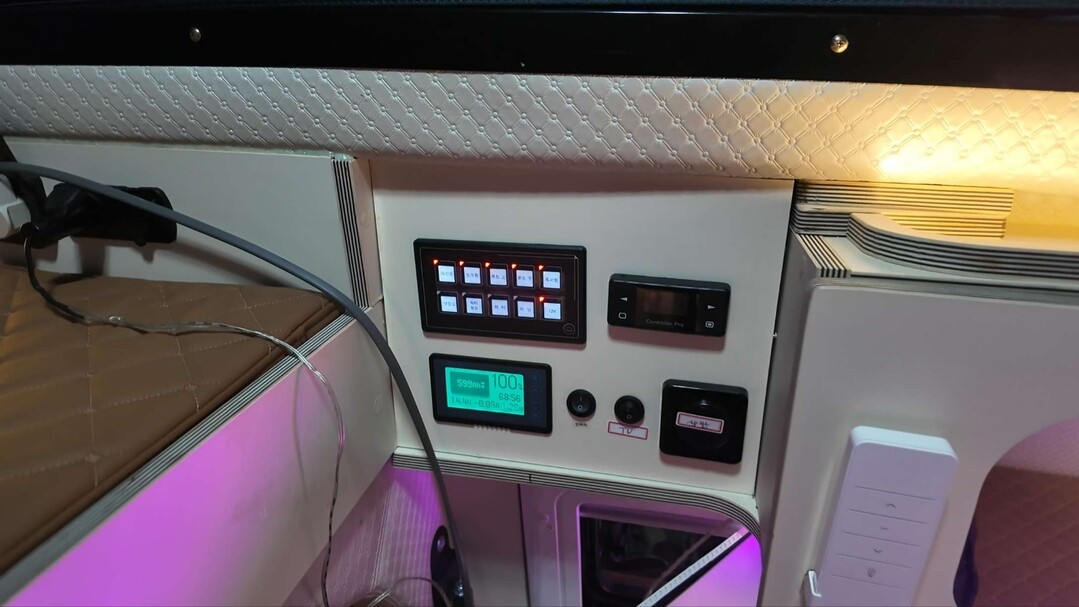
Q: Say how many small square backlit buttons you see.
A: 10